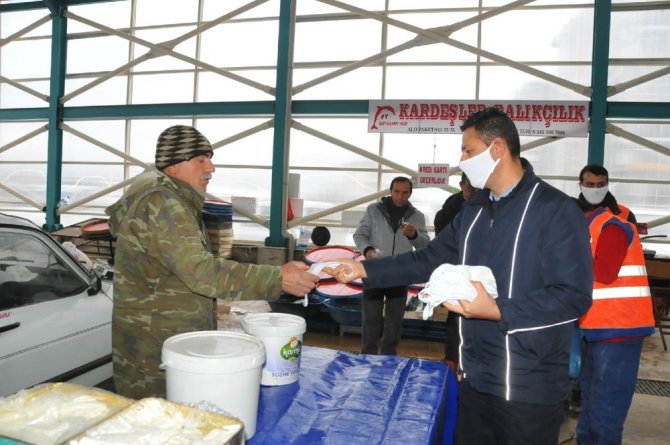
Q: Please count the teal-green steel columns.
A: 3